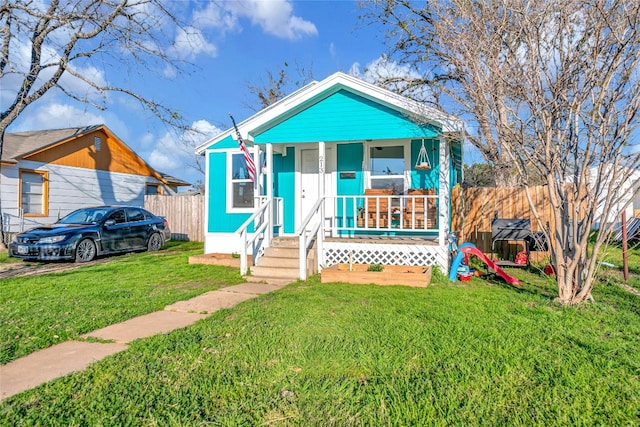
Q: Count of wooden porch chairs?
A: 2